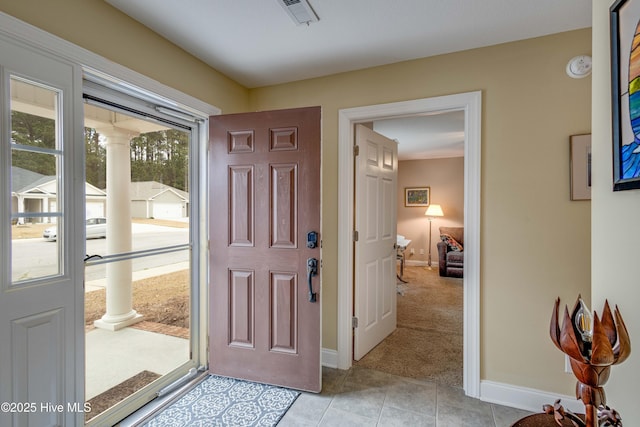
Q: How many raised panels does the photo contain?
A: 13